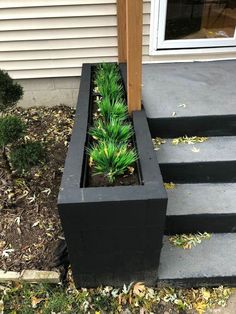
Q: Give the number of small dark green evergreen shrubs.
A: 3